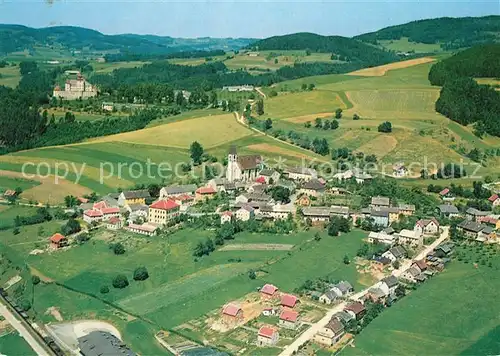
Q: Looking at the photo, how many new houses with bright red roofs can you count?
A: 5